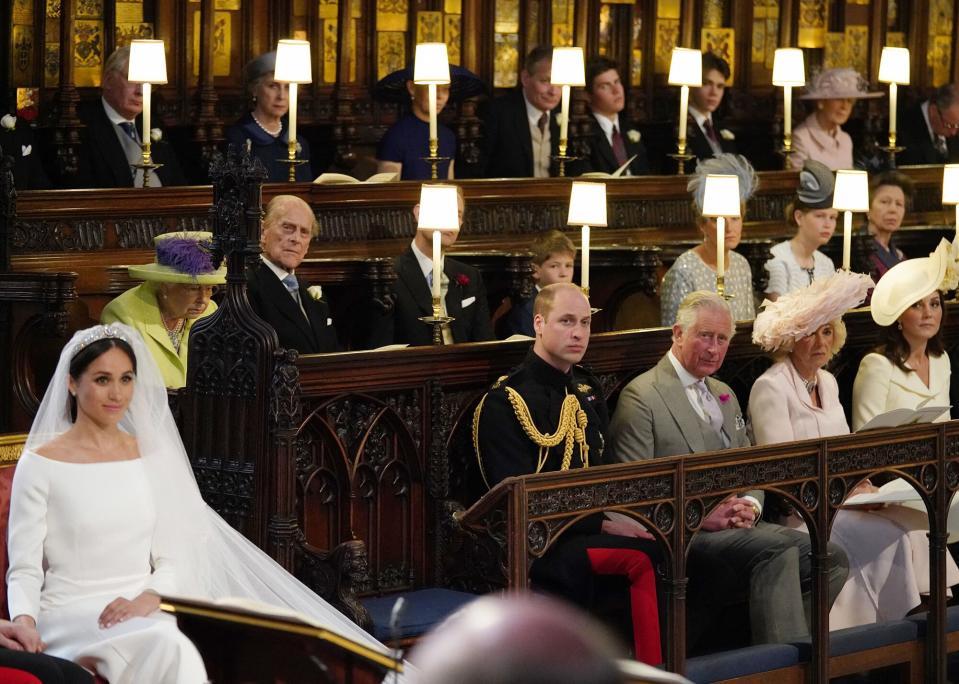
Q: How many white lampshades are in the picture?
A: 12